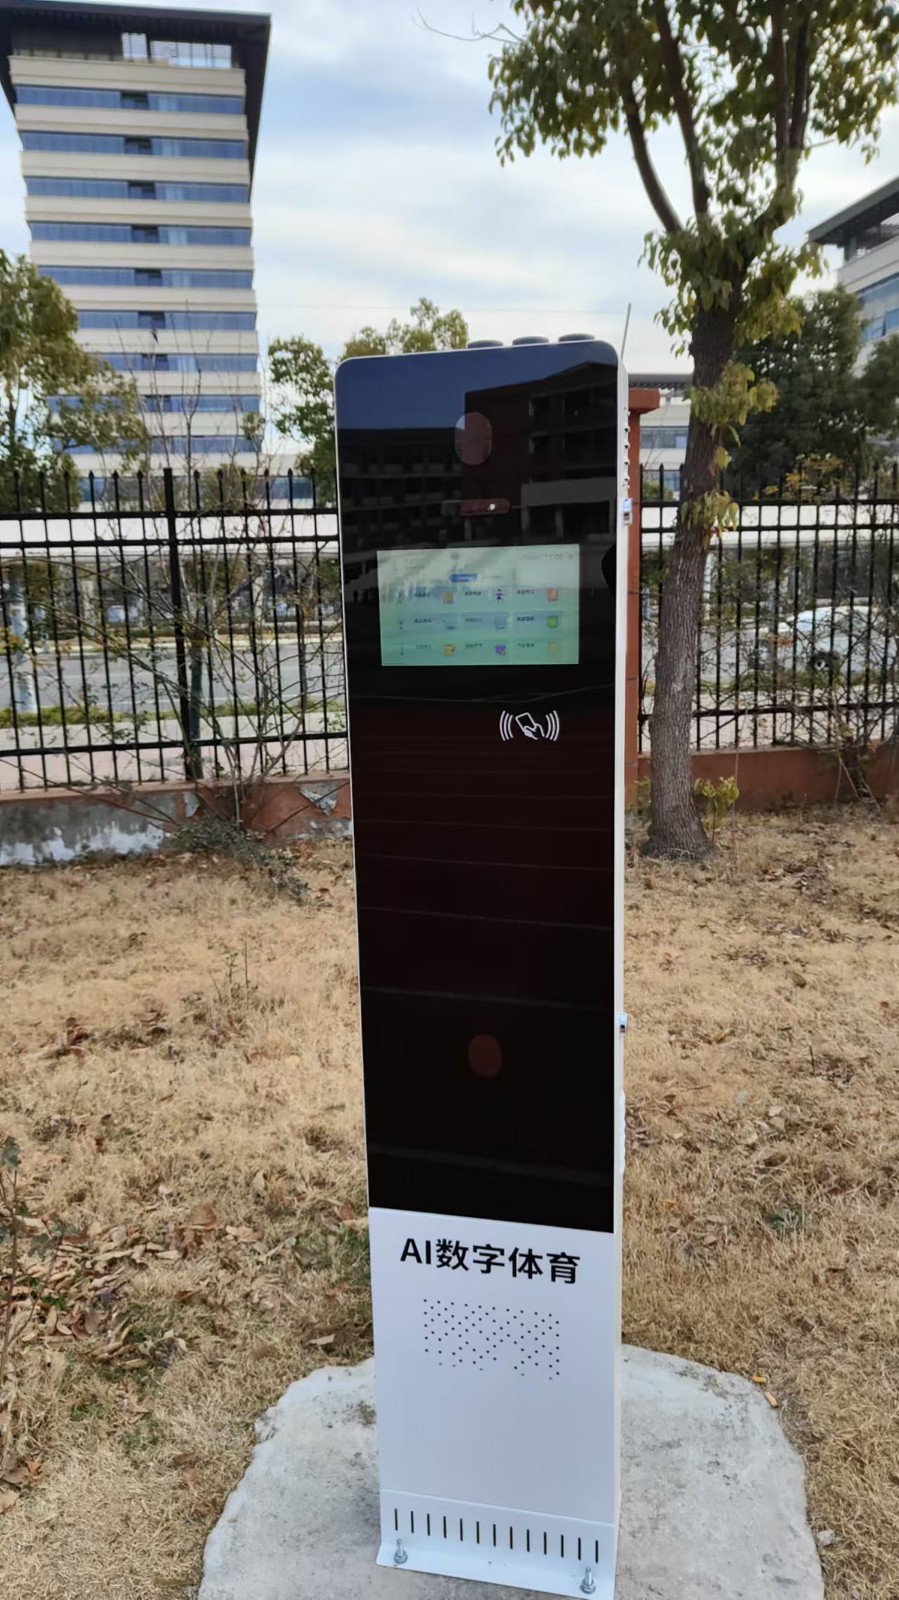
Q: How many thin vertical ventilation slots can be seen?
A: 13